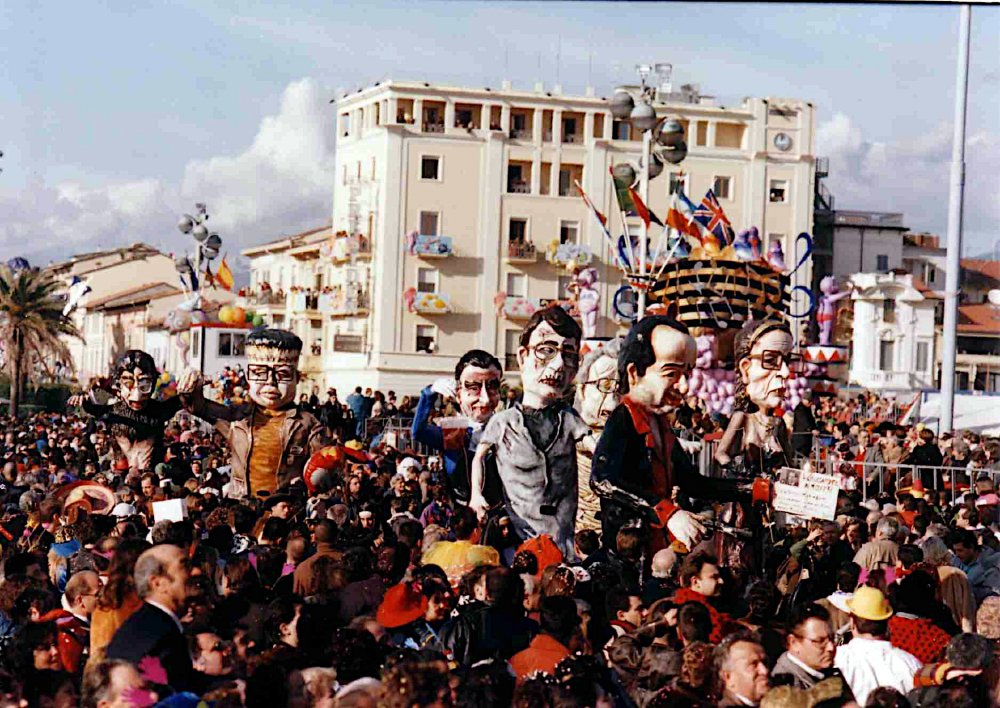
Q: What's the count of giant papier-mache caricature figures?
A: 7